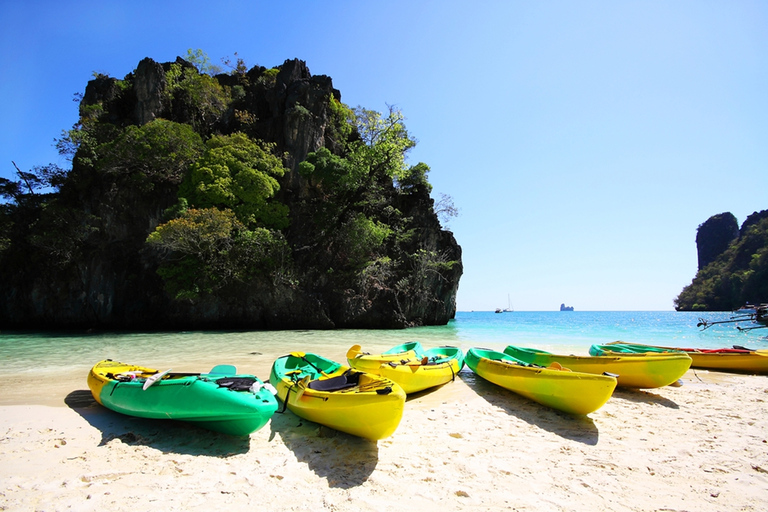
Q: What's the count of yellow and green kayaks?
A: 7